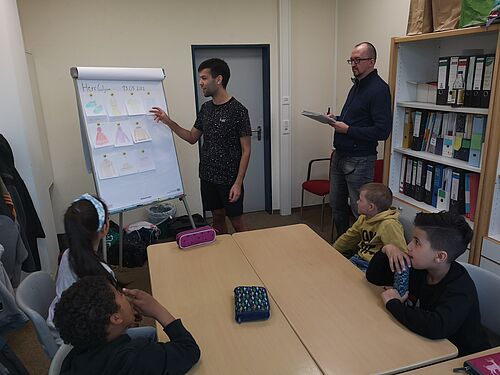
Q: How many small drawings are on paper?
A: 10